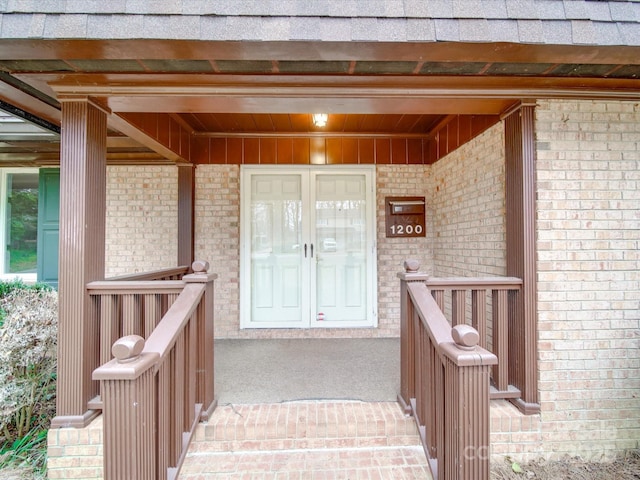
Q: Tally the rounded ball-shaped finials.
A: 4